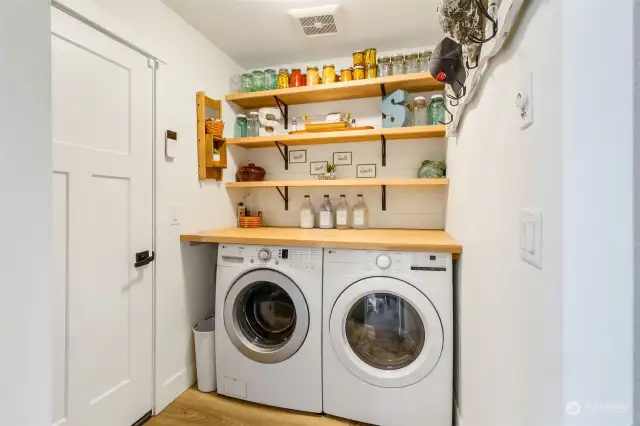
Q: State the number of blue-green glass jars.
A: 5